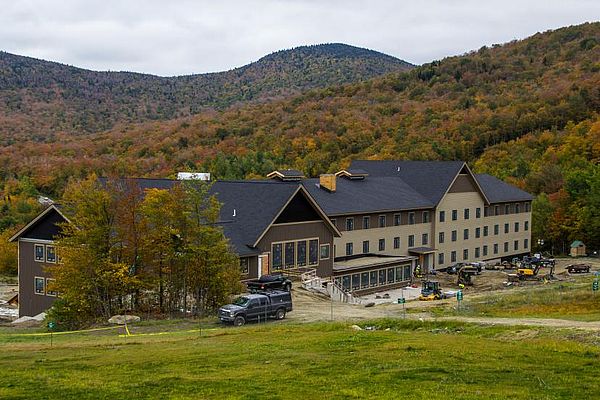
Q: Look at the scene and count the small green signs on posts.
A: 4